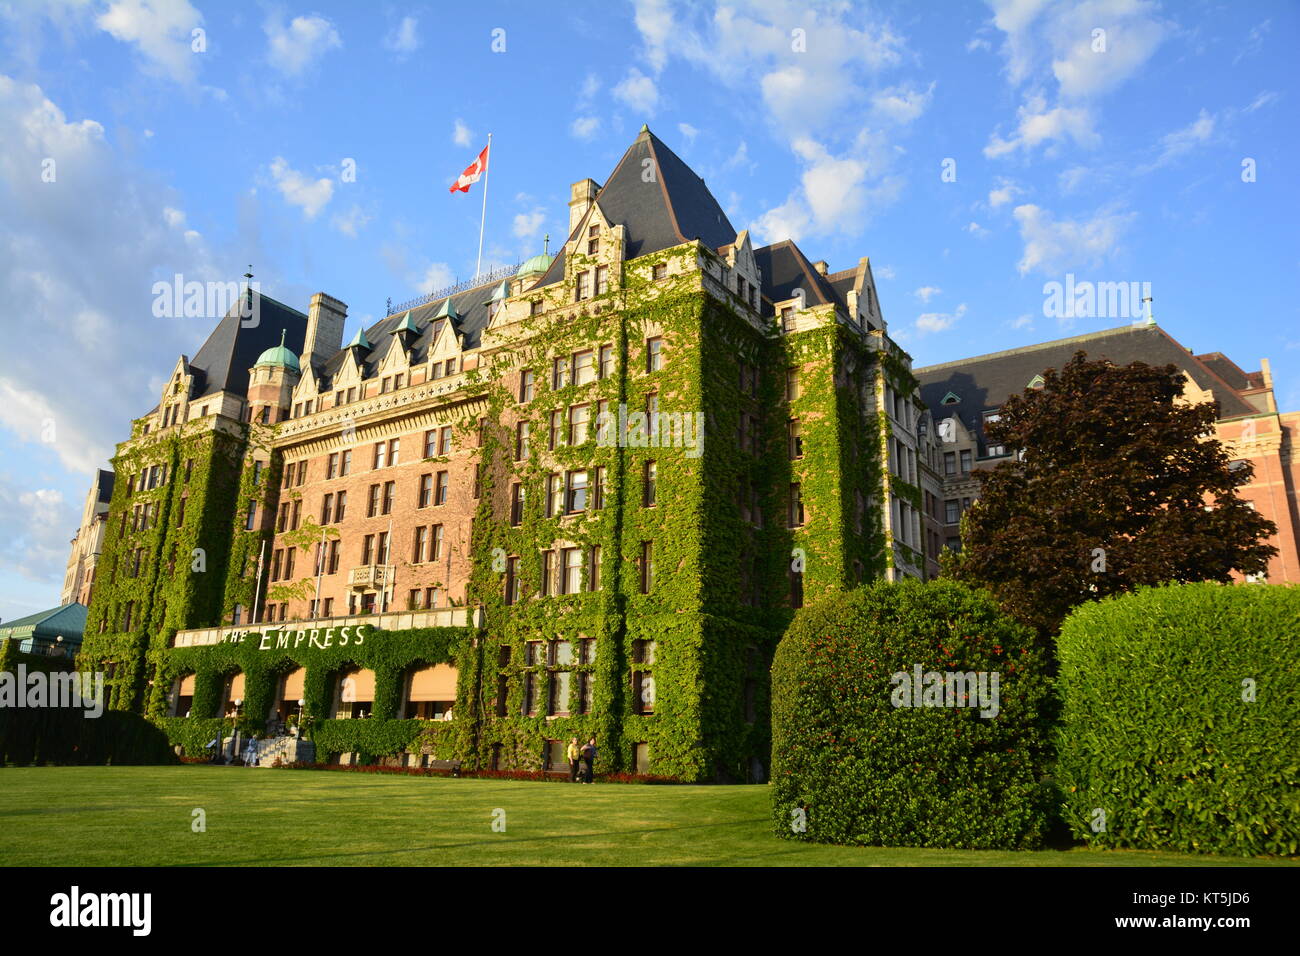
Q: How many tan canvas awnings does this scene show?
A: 5